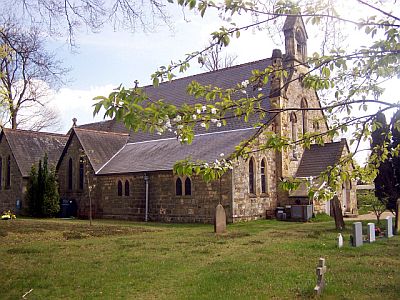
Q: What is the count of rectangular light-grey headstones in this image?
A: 3